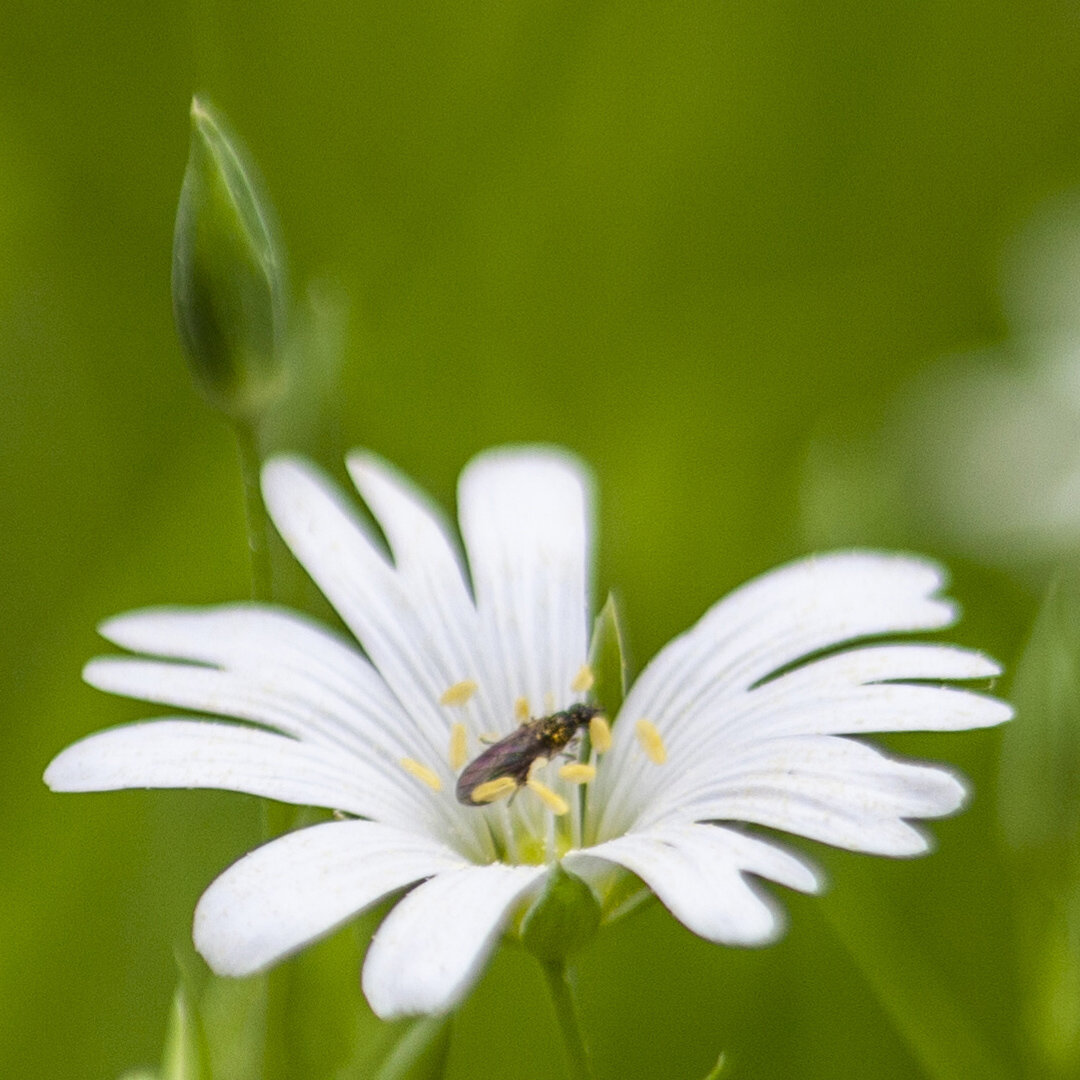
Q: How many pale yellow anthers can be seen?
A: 10